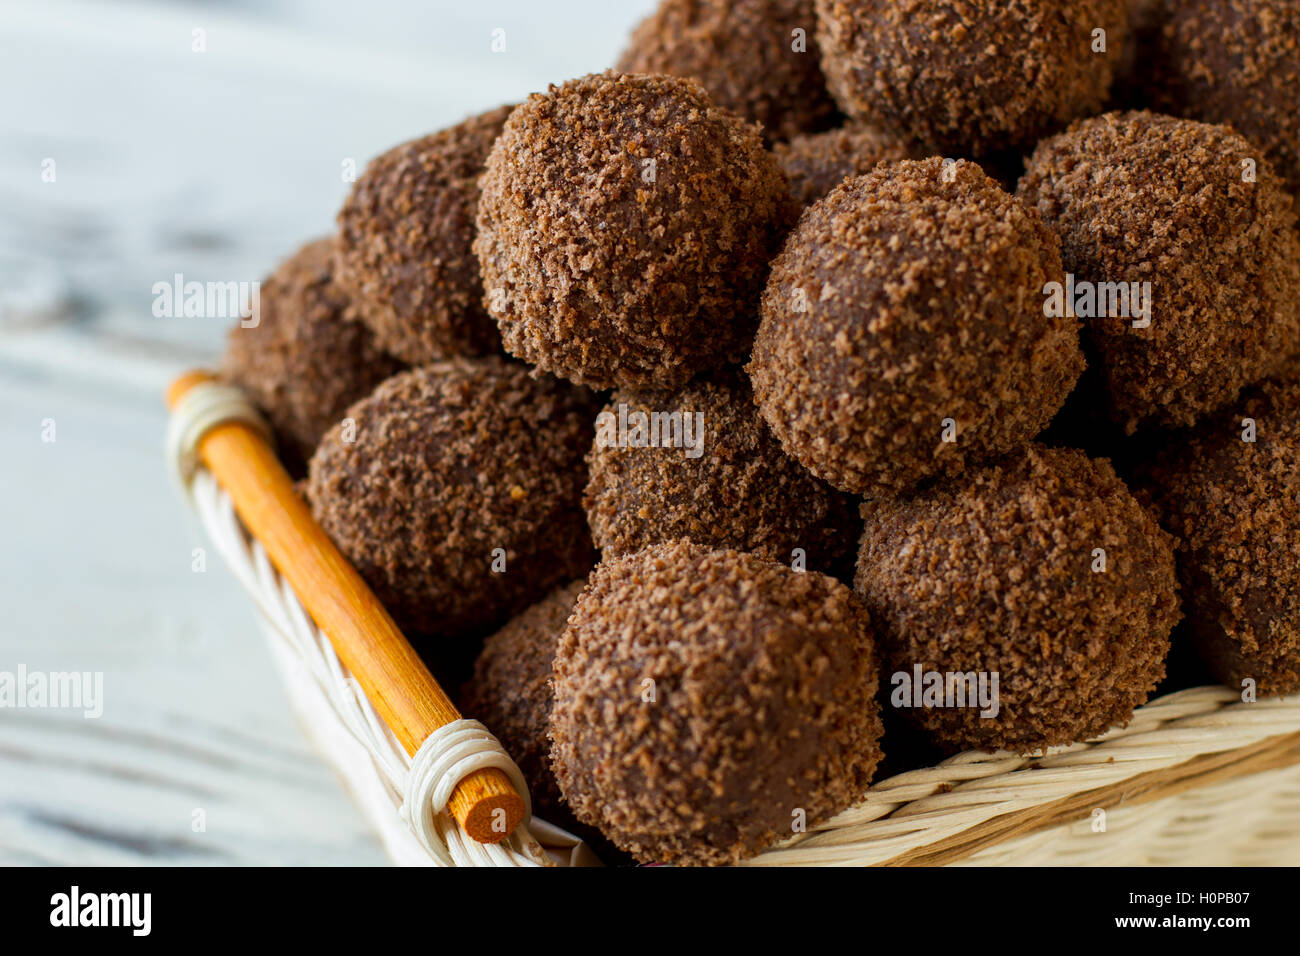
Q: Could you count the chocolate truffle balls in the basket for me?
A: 15